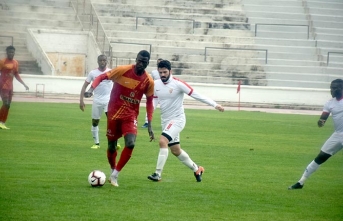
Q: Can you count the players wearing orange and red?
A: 2